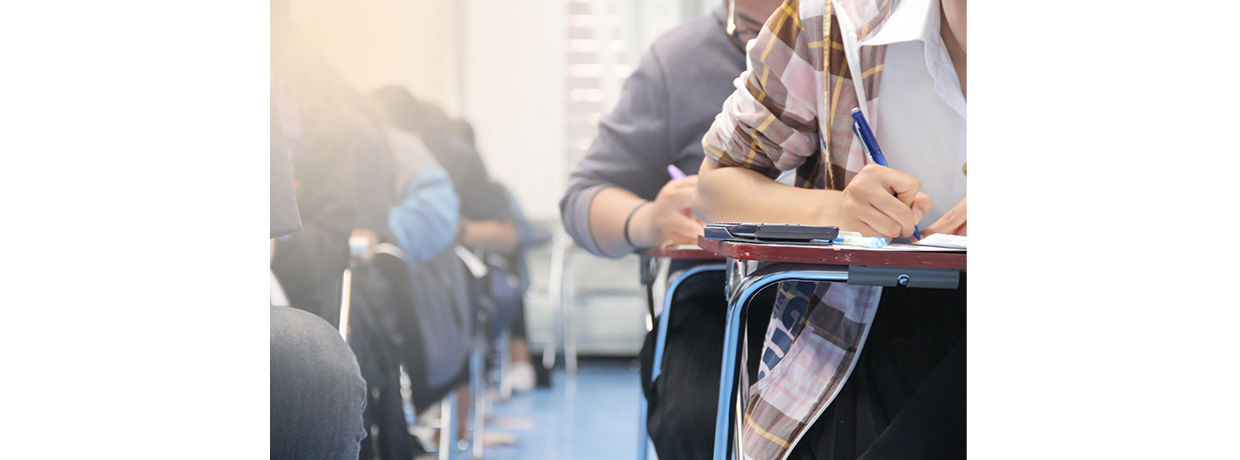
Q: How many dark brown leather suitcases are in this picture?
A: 0